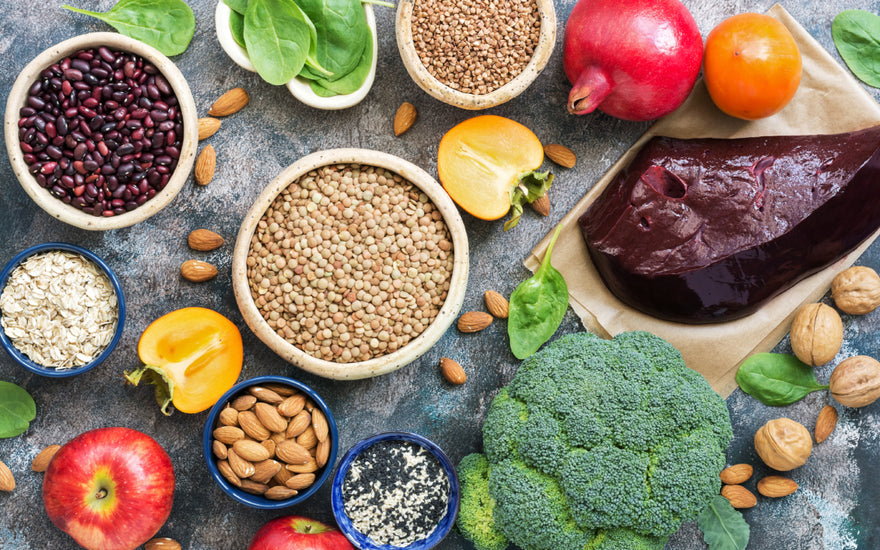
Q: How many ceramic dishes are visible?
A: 7